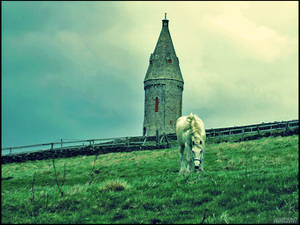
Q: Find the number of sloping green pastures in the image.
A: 1